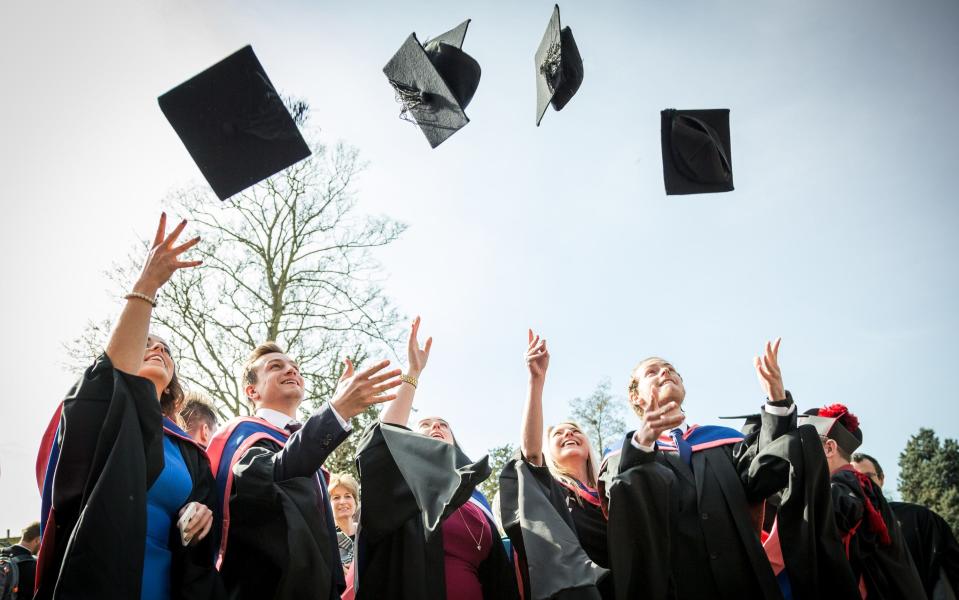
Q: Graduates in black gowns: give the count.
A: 5